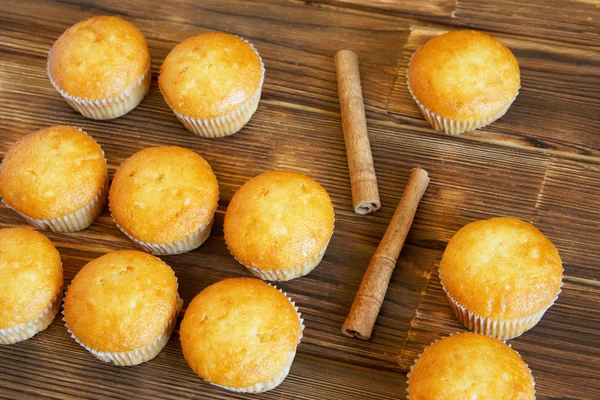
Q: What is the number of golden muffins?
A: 11